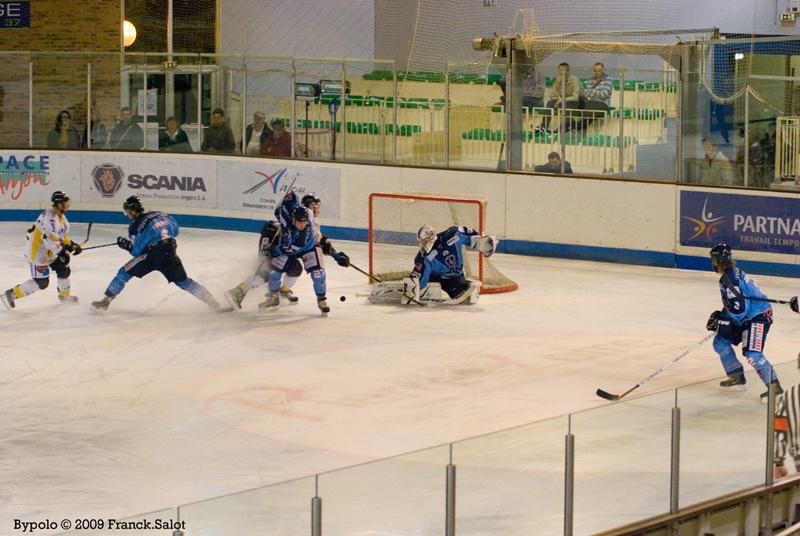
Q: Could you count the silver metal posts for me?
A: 6